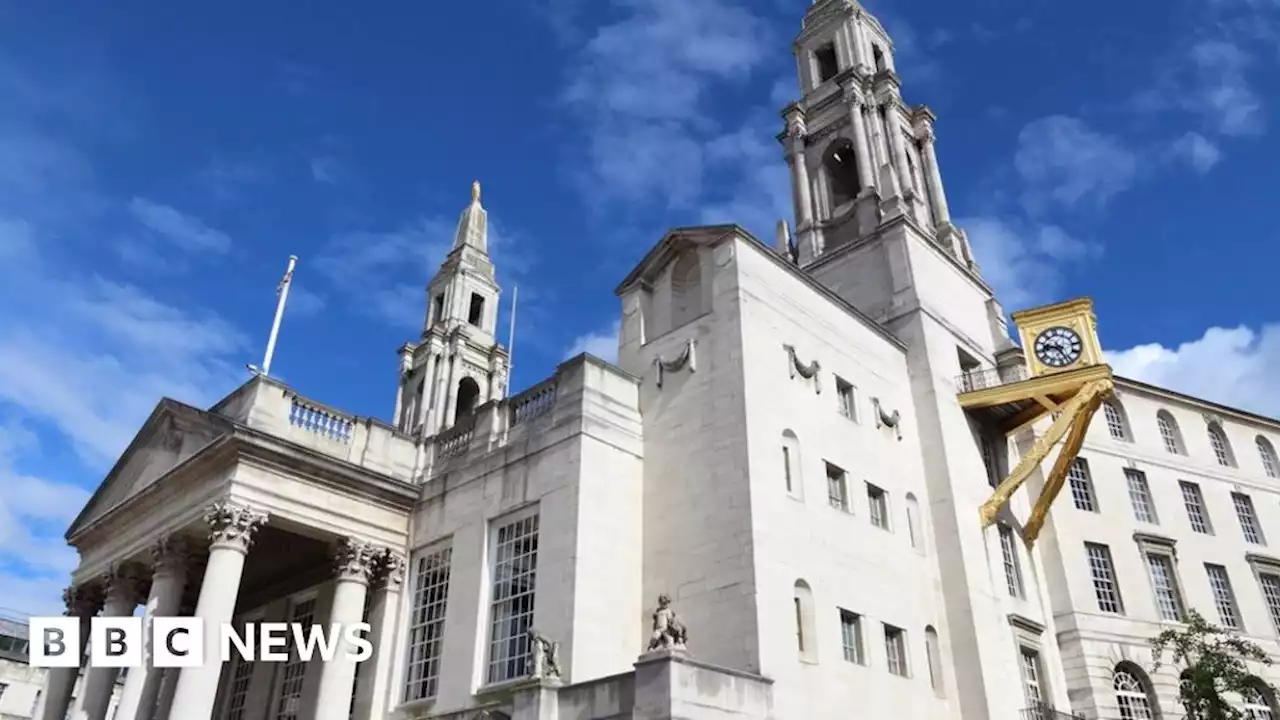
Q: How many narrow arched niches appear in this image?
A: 4